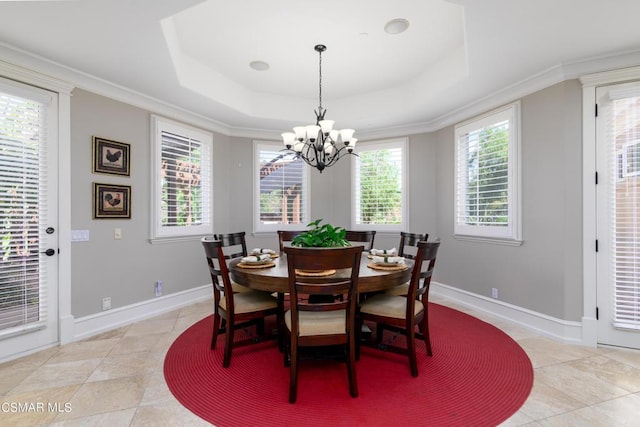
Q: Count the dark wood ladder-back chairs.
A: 7